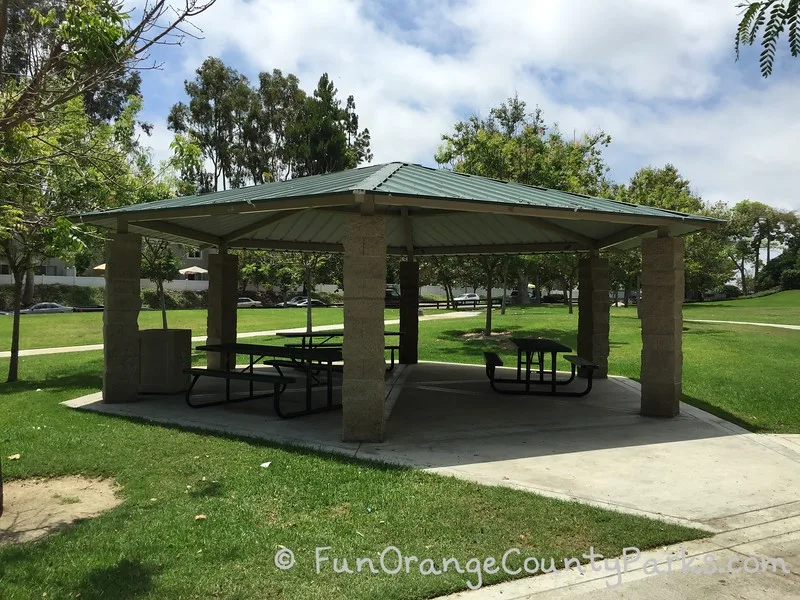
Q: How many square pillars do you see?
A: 6